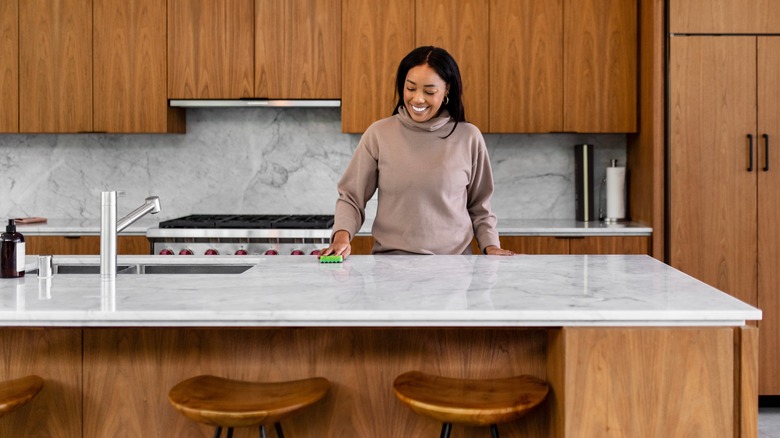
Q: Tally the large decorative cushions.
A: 0